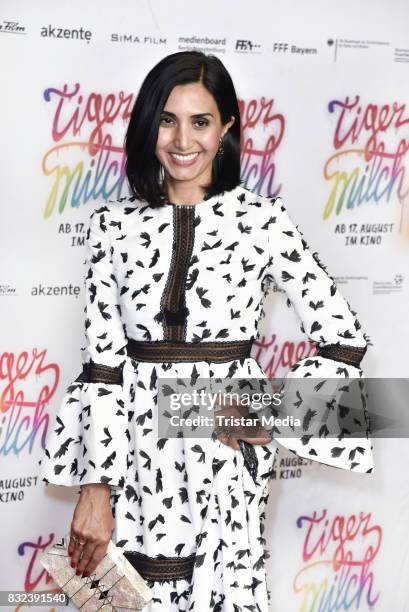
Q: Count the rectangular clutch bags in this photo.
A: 1